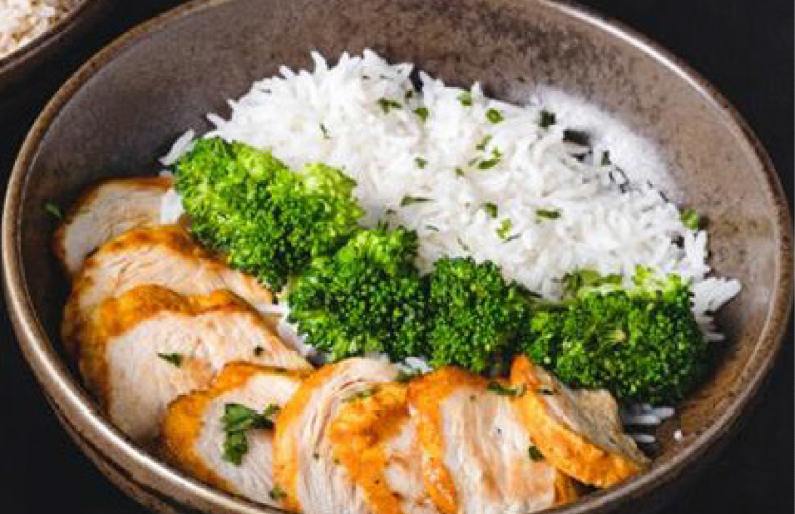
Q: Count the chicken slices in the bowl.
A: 8